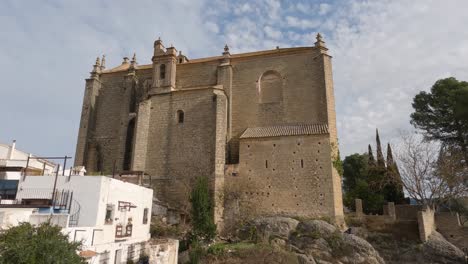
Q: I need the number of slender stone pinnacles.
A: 5